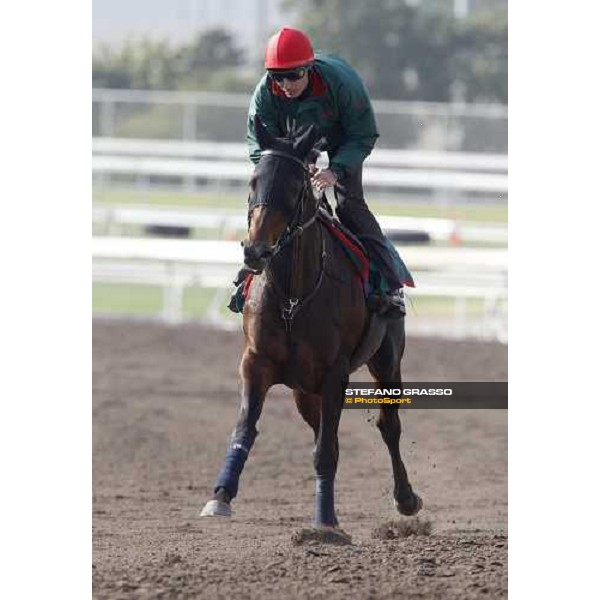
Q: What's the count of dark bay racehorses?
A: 1